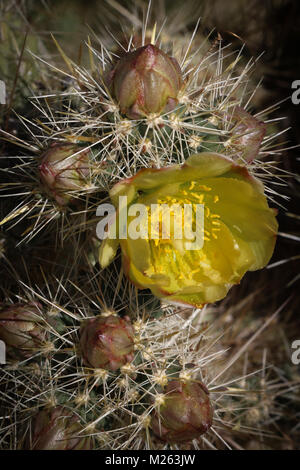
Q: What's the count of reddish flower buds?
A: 7